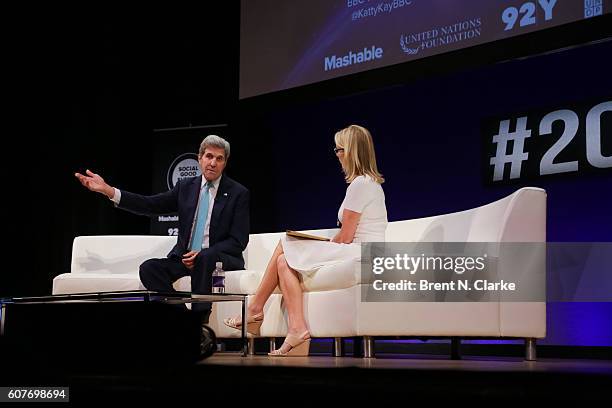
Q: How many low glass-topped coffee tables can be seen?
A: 1